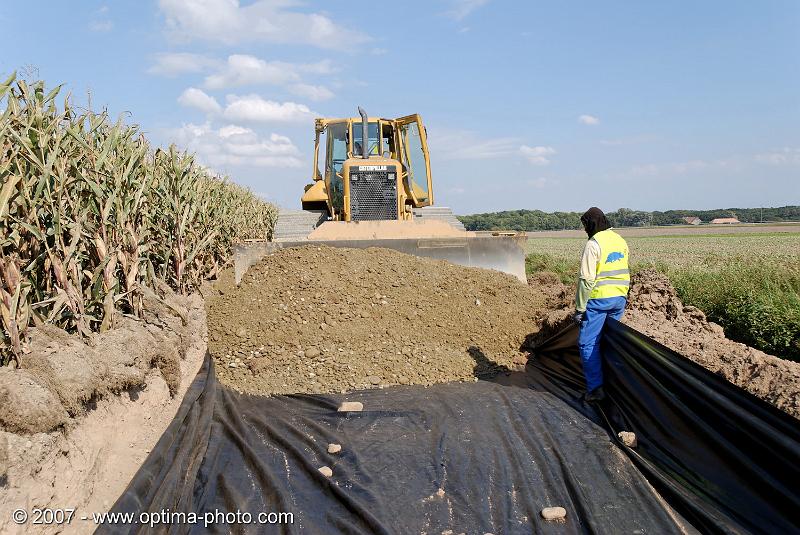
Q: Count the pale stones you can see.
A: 5